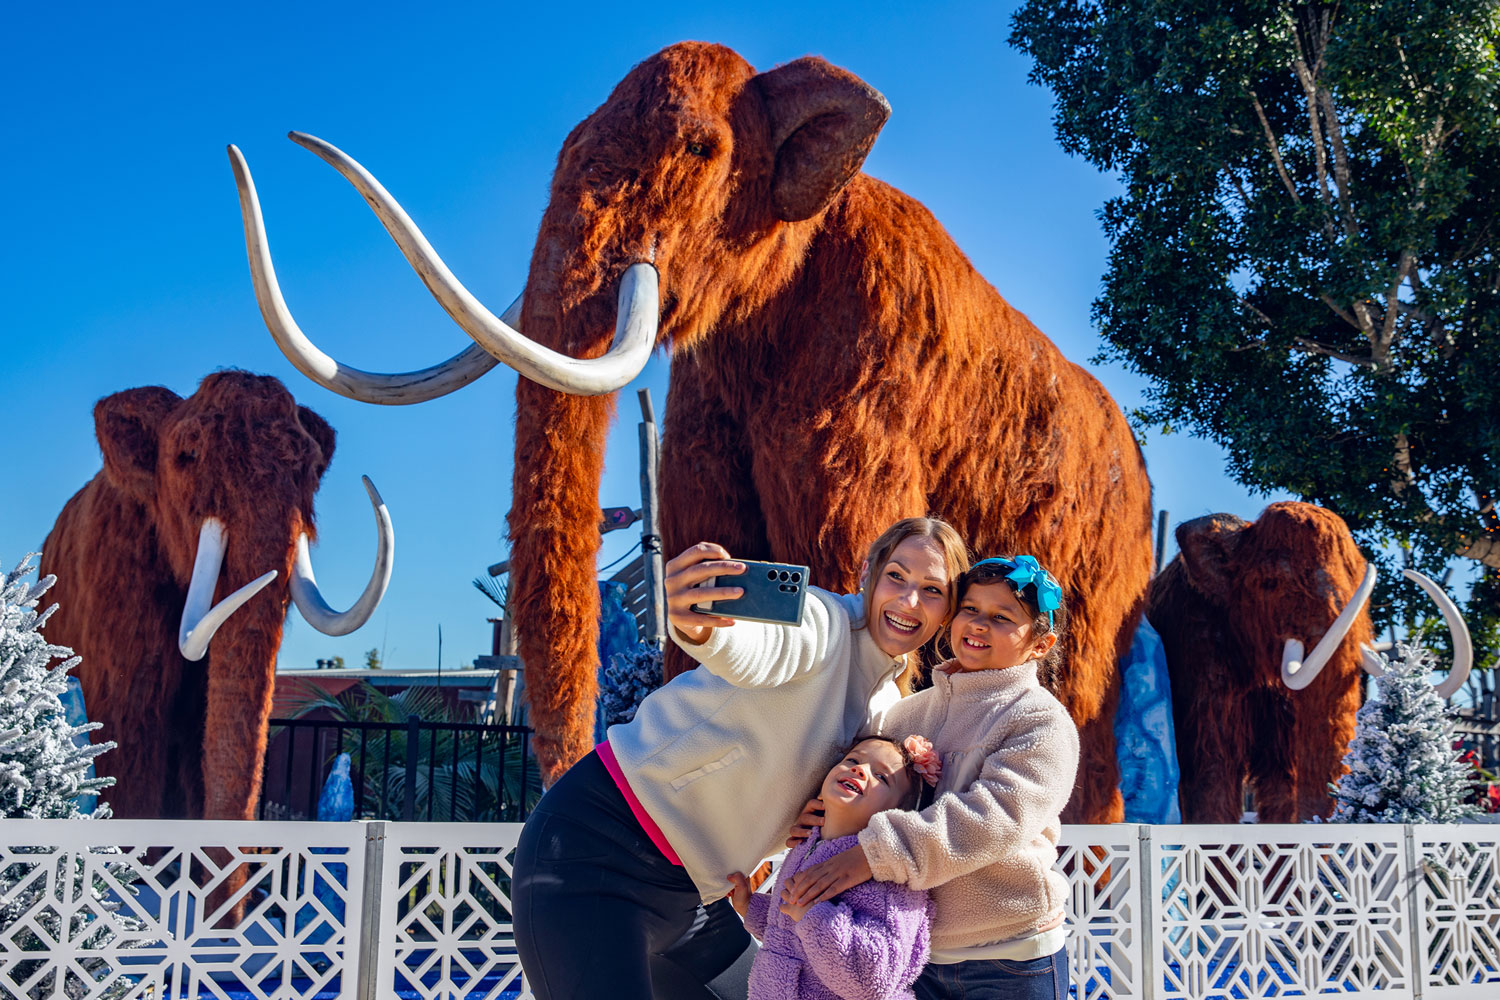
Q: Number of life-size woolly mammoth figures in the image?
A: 3